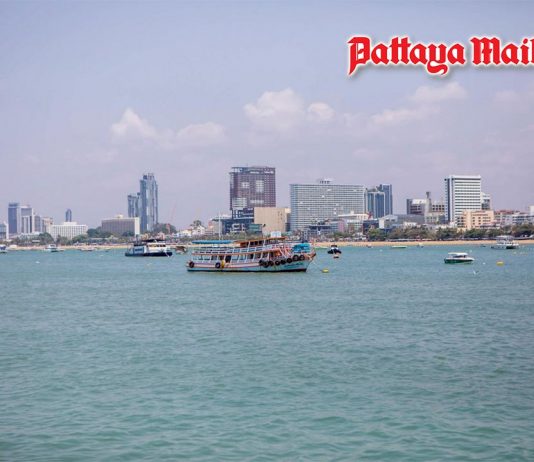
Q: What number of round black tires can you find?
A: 10